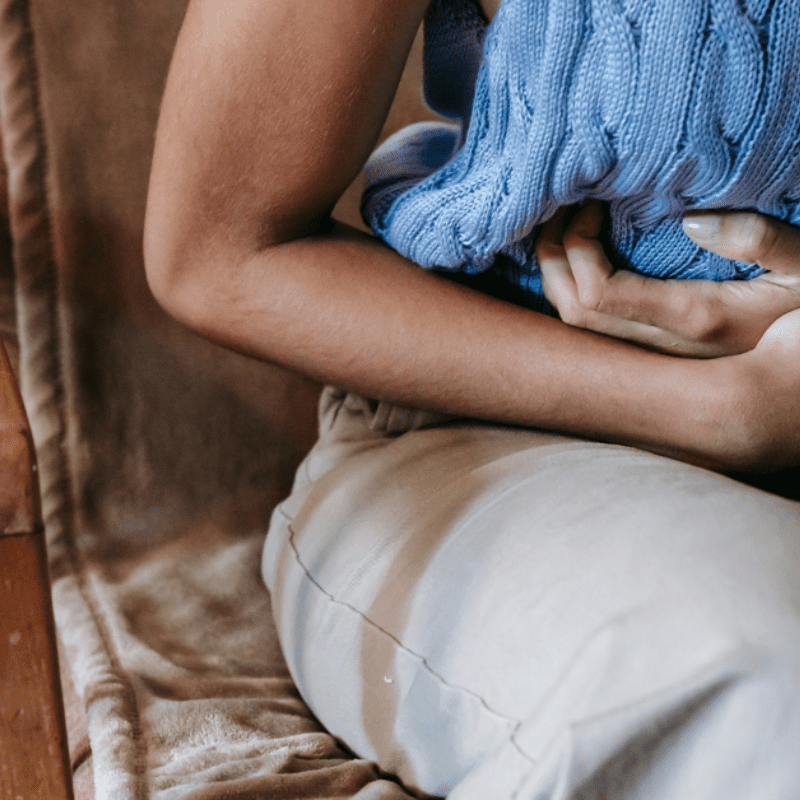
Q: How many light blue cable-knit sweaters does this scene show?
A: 1